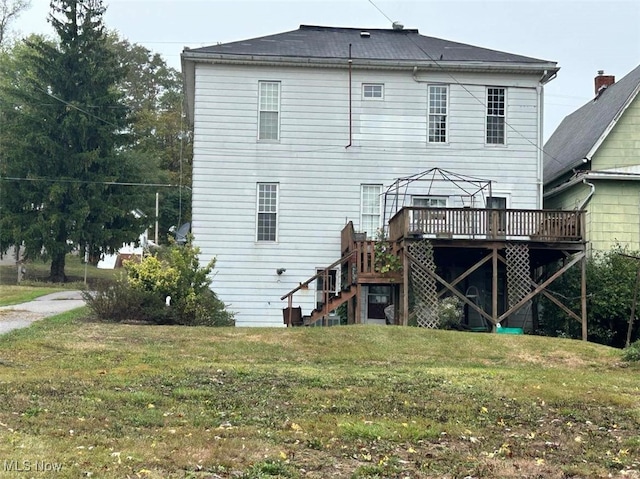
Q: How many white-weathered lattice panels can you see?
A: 2